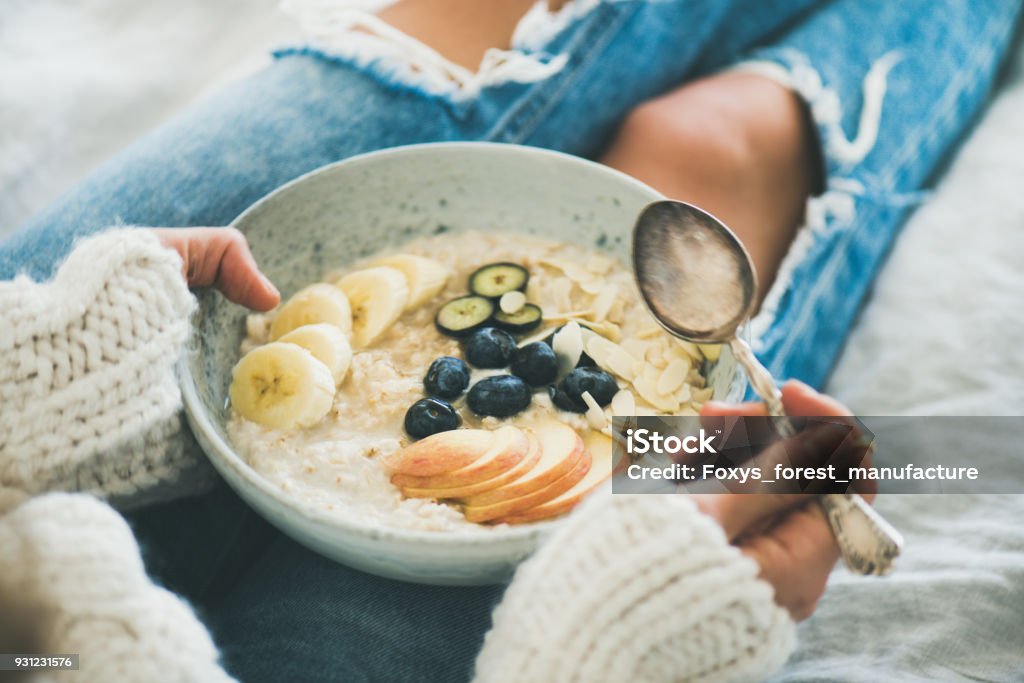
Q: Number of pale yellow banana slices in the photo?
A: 5